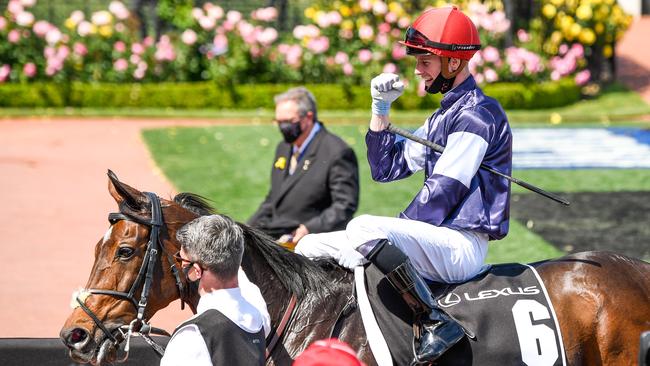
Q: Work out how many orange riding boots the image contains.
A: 0